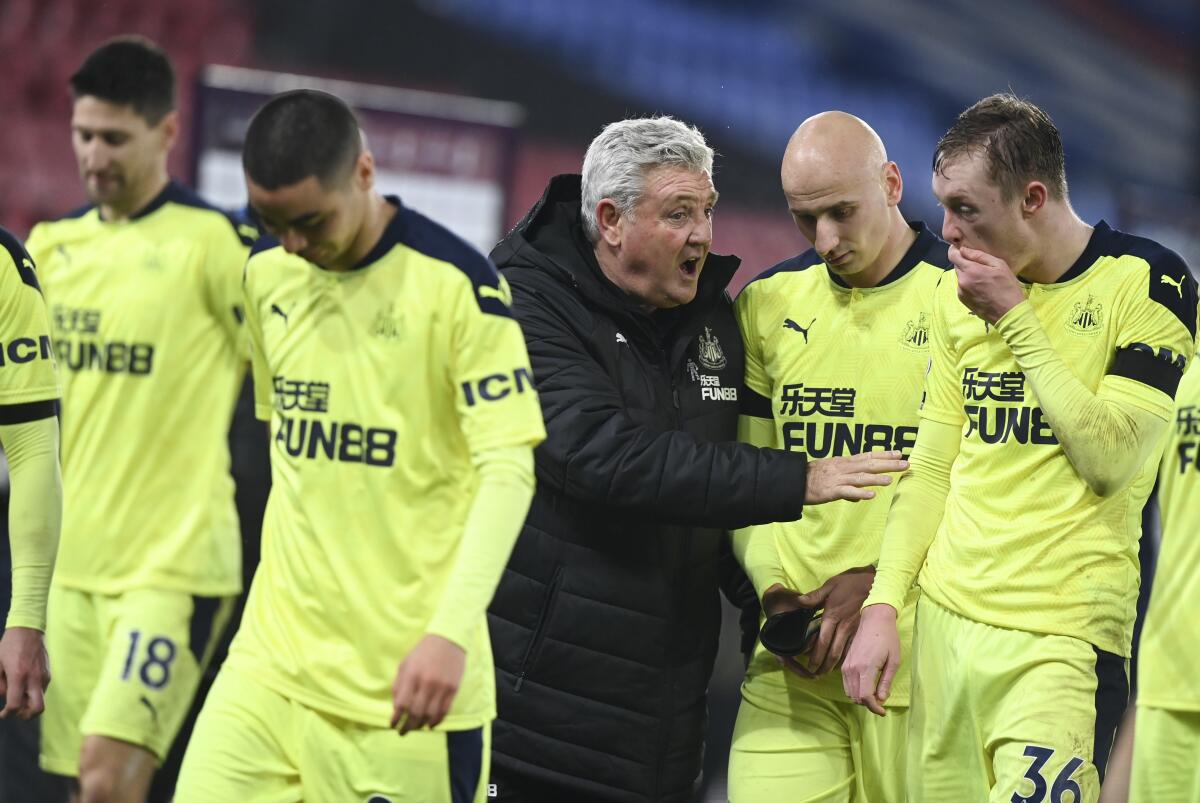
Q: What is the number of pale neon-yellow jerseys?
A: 6